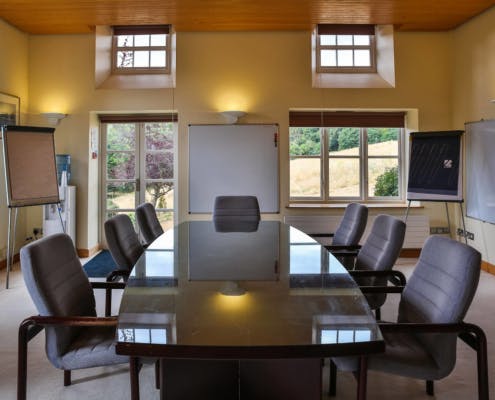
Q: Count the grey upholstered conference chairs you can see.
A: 7